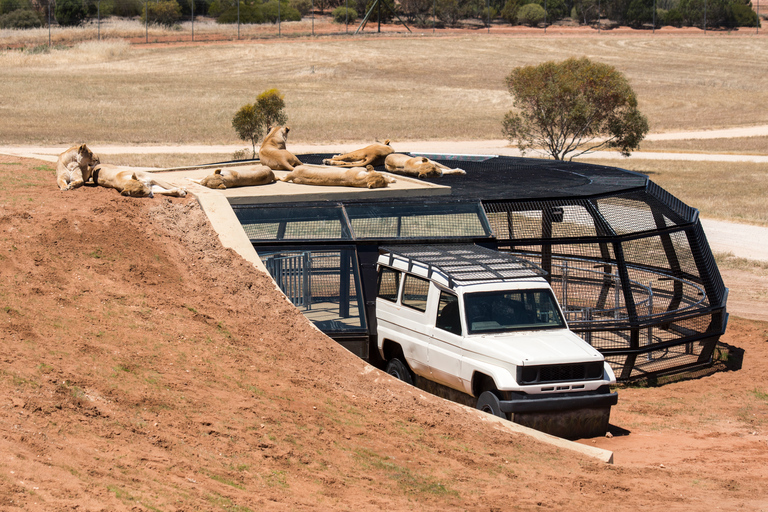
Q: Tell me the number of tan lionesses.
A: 7